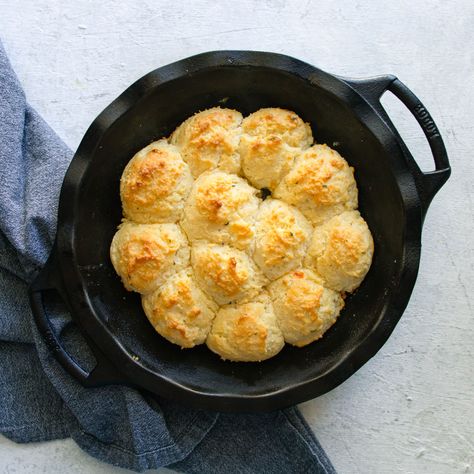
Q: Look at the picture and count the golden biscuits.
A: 12